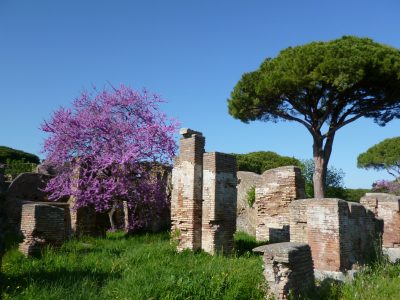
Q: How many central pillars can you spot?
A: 2